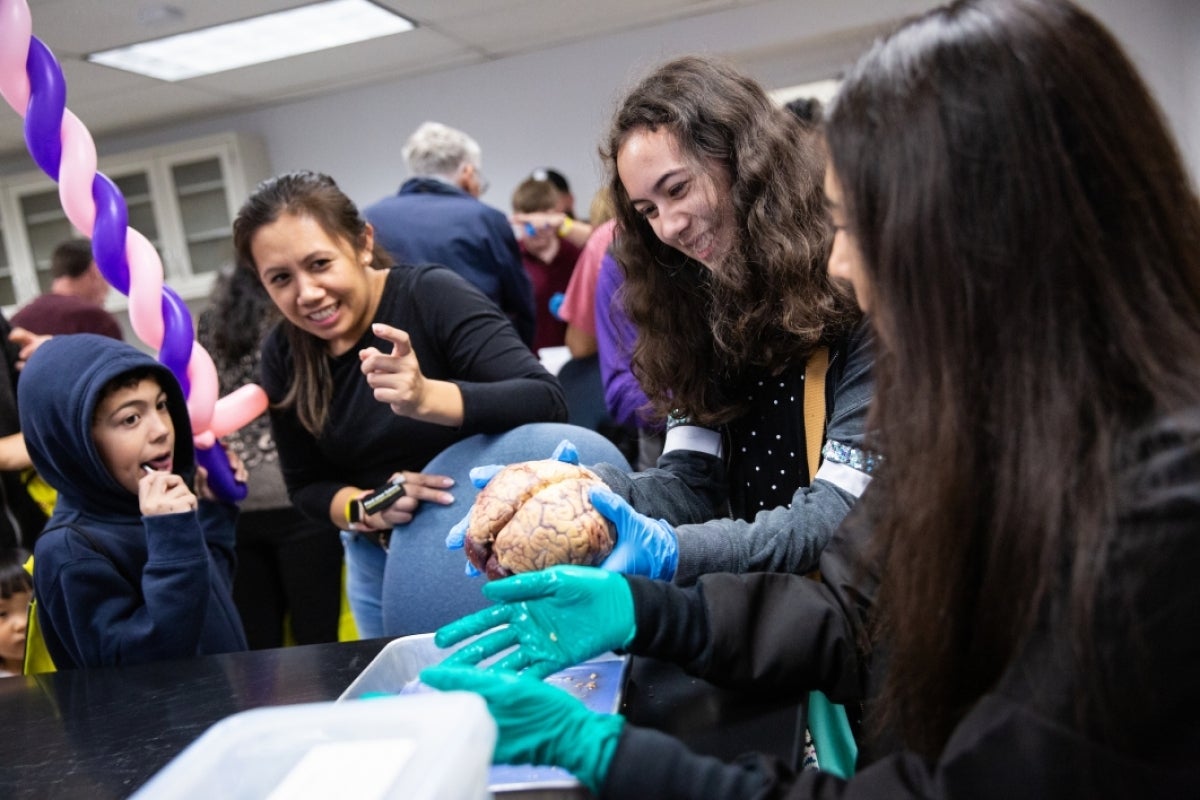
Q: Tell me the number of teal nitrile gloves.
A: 2